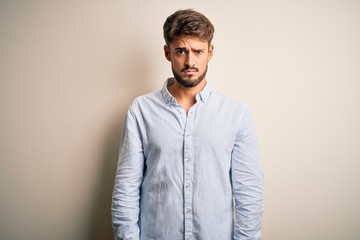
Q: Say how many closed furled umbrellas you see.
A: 0